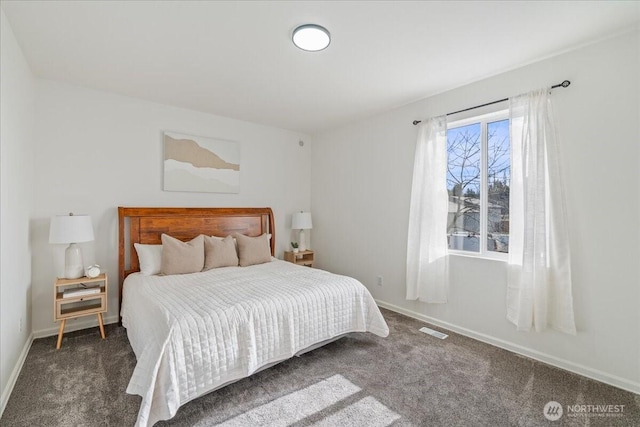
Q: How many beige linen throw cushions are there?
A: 3